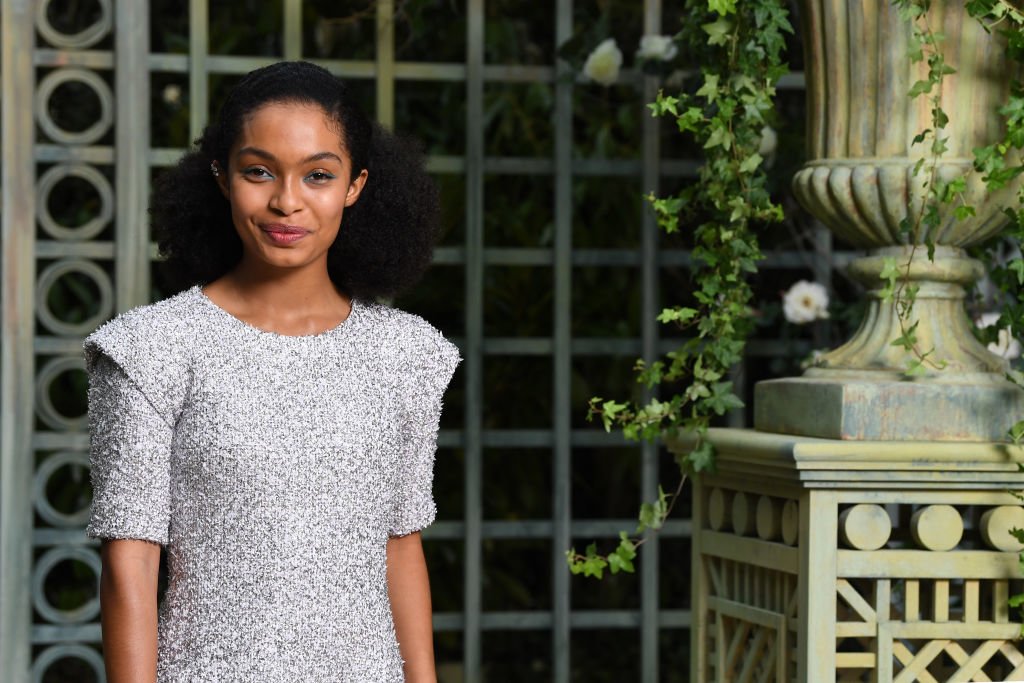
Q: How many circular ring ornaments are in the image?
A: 8